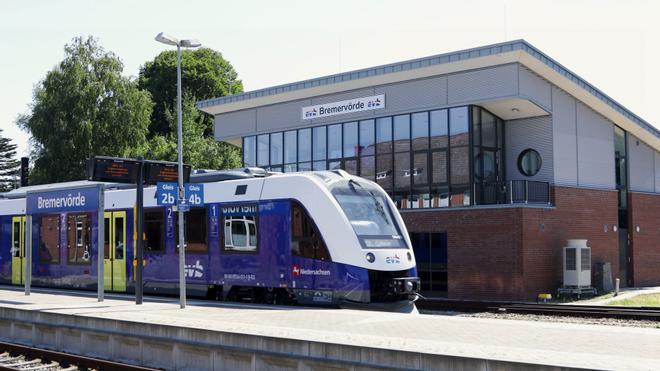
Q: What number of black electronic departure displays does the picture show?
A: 2